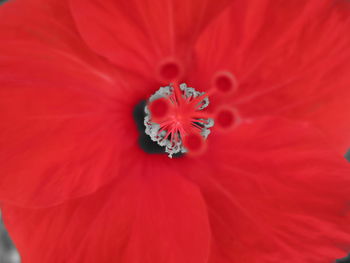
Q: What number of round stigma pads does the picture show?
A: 5